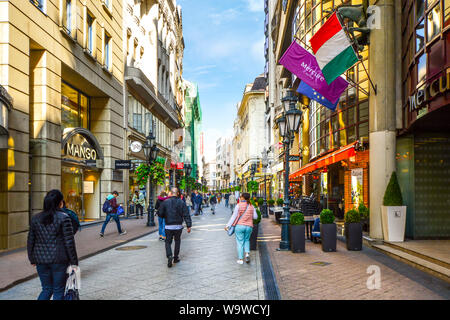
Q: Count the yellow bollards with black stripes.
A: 0